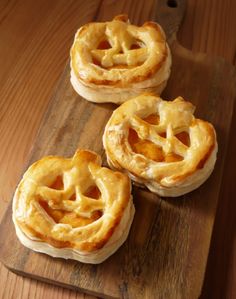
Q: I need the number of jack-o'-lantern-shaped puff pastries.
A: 3